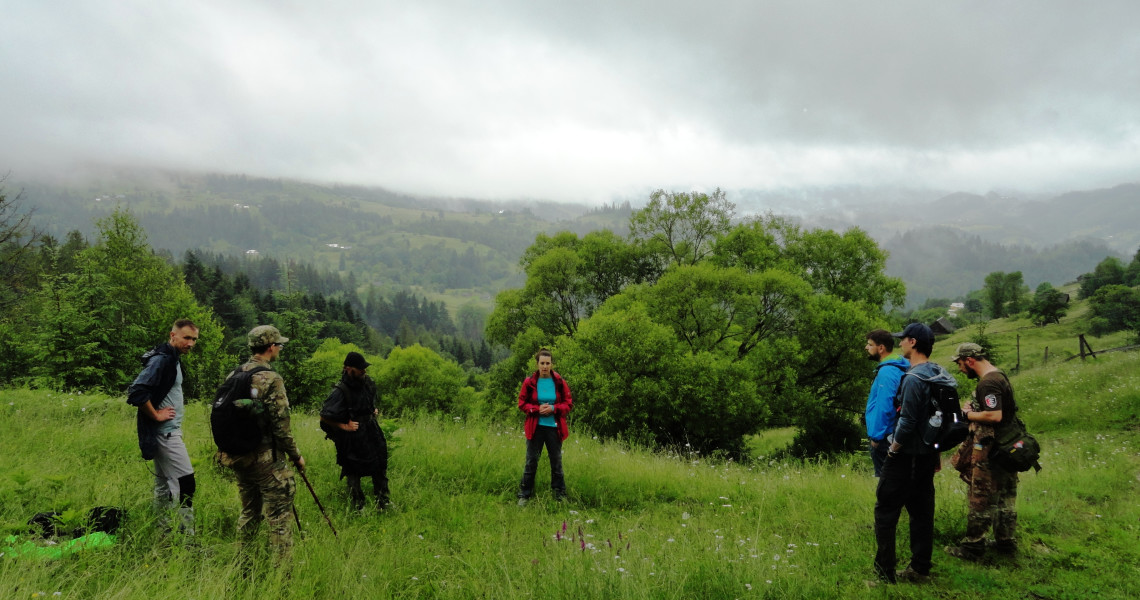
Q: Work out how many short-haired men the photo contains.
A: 6